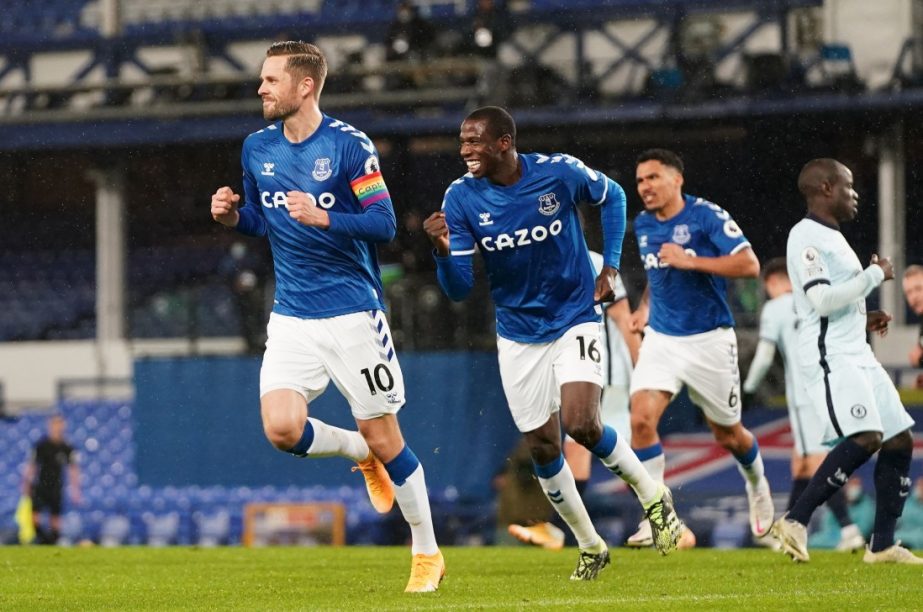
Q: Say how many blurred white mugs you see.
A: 0